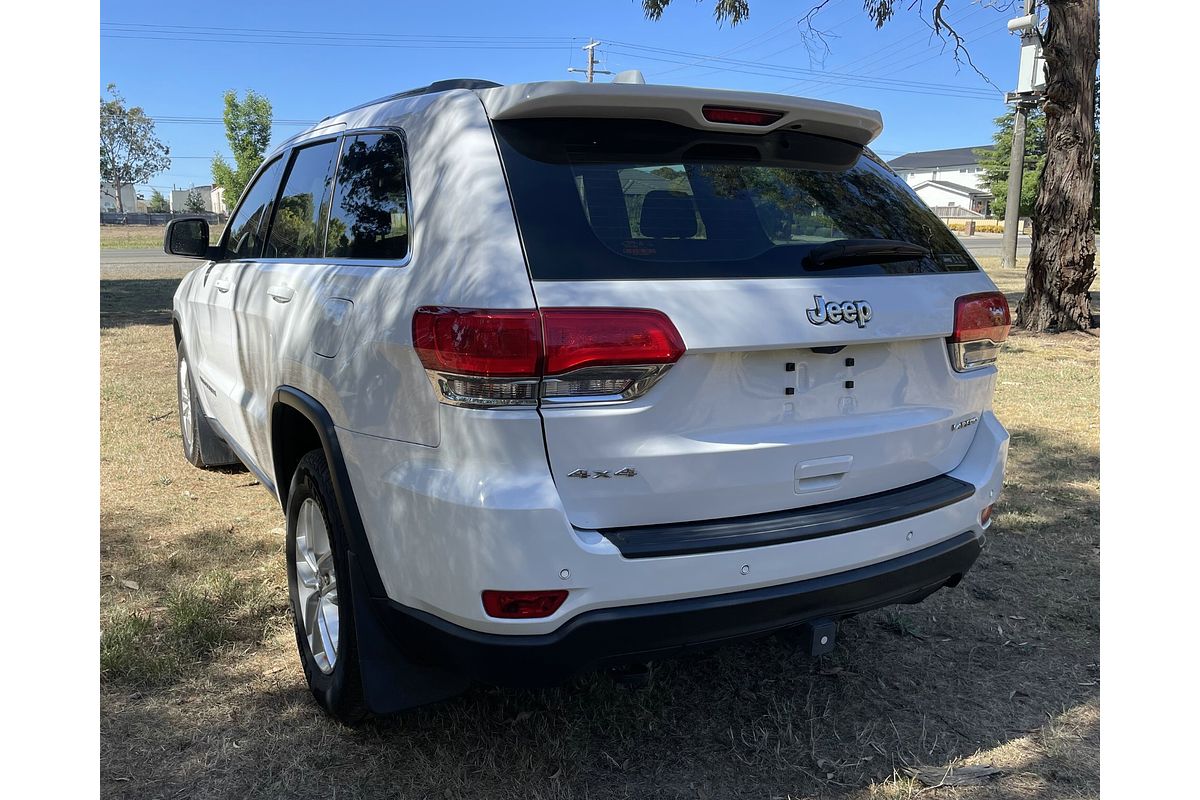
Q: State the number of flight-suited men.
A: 0